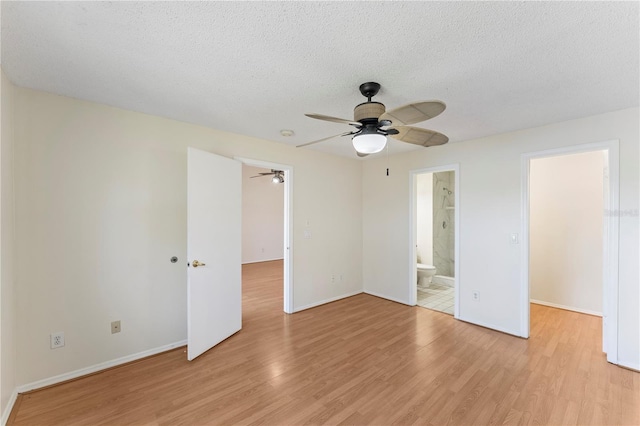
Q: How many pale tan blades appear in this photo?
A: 5